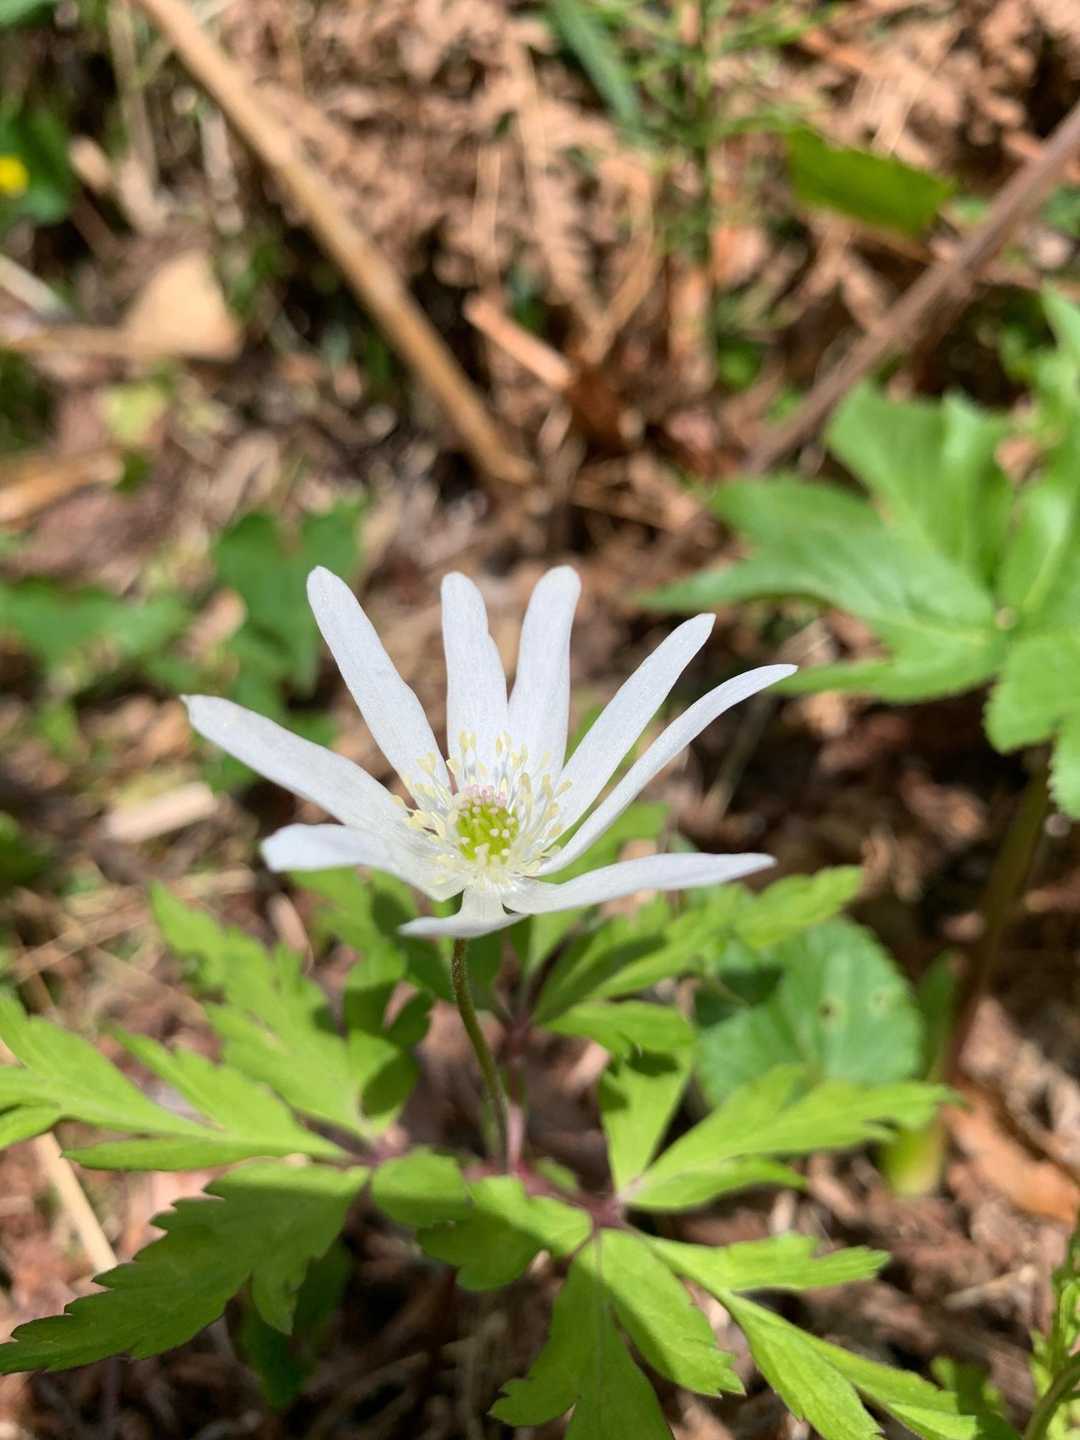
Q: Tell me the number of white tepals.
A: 9